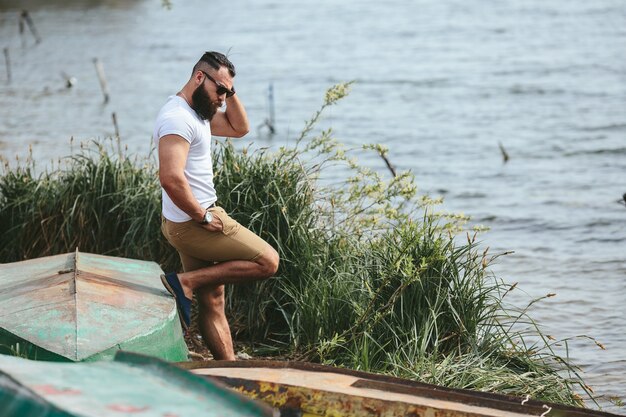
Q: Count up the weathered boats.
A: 3